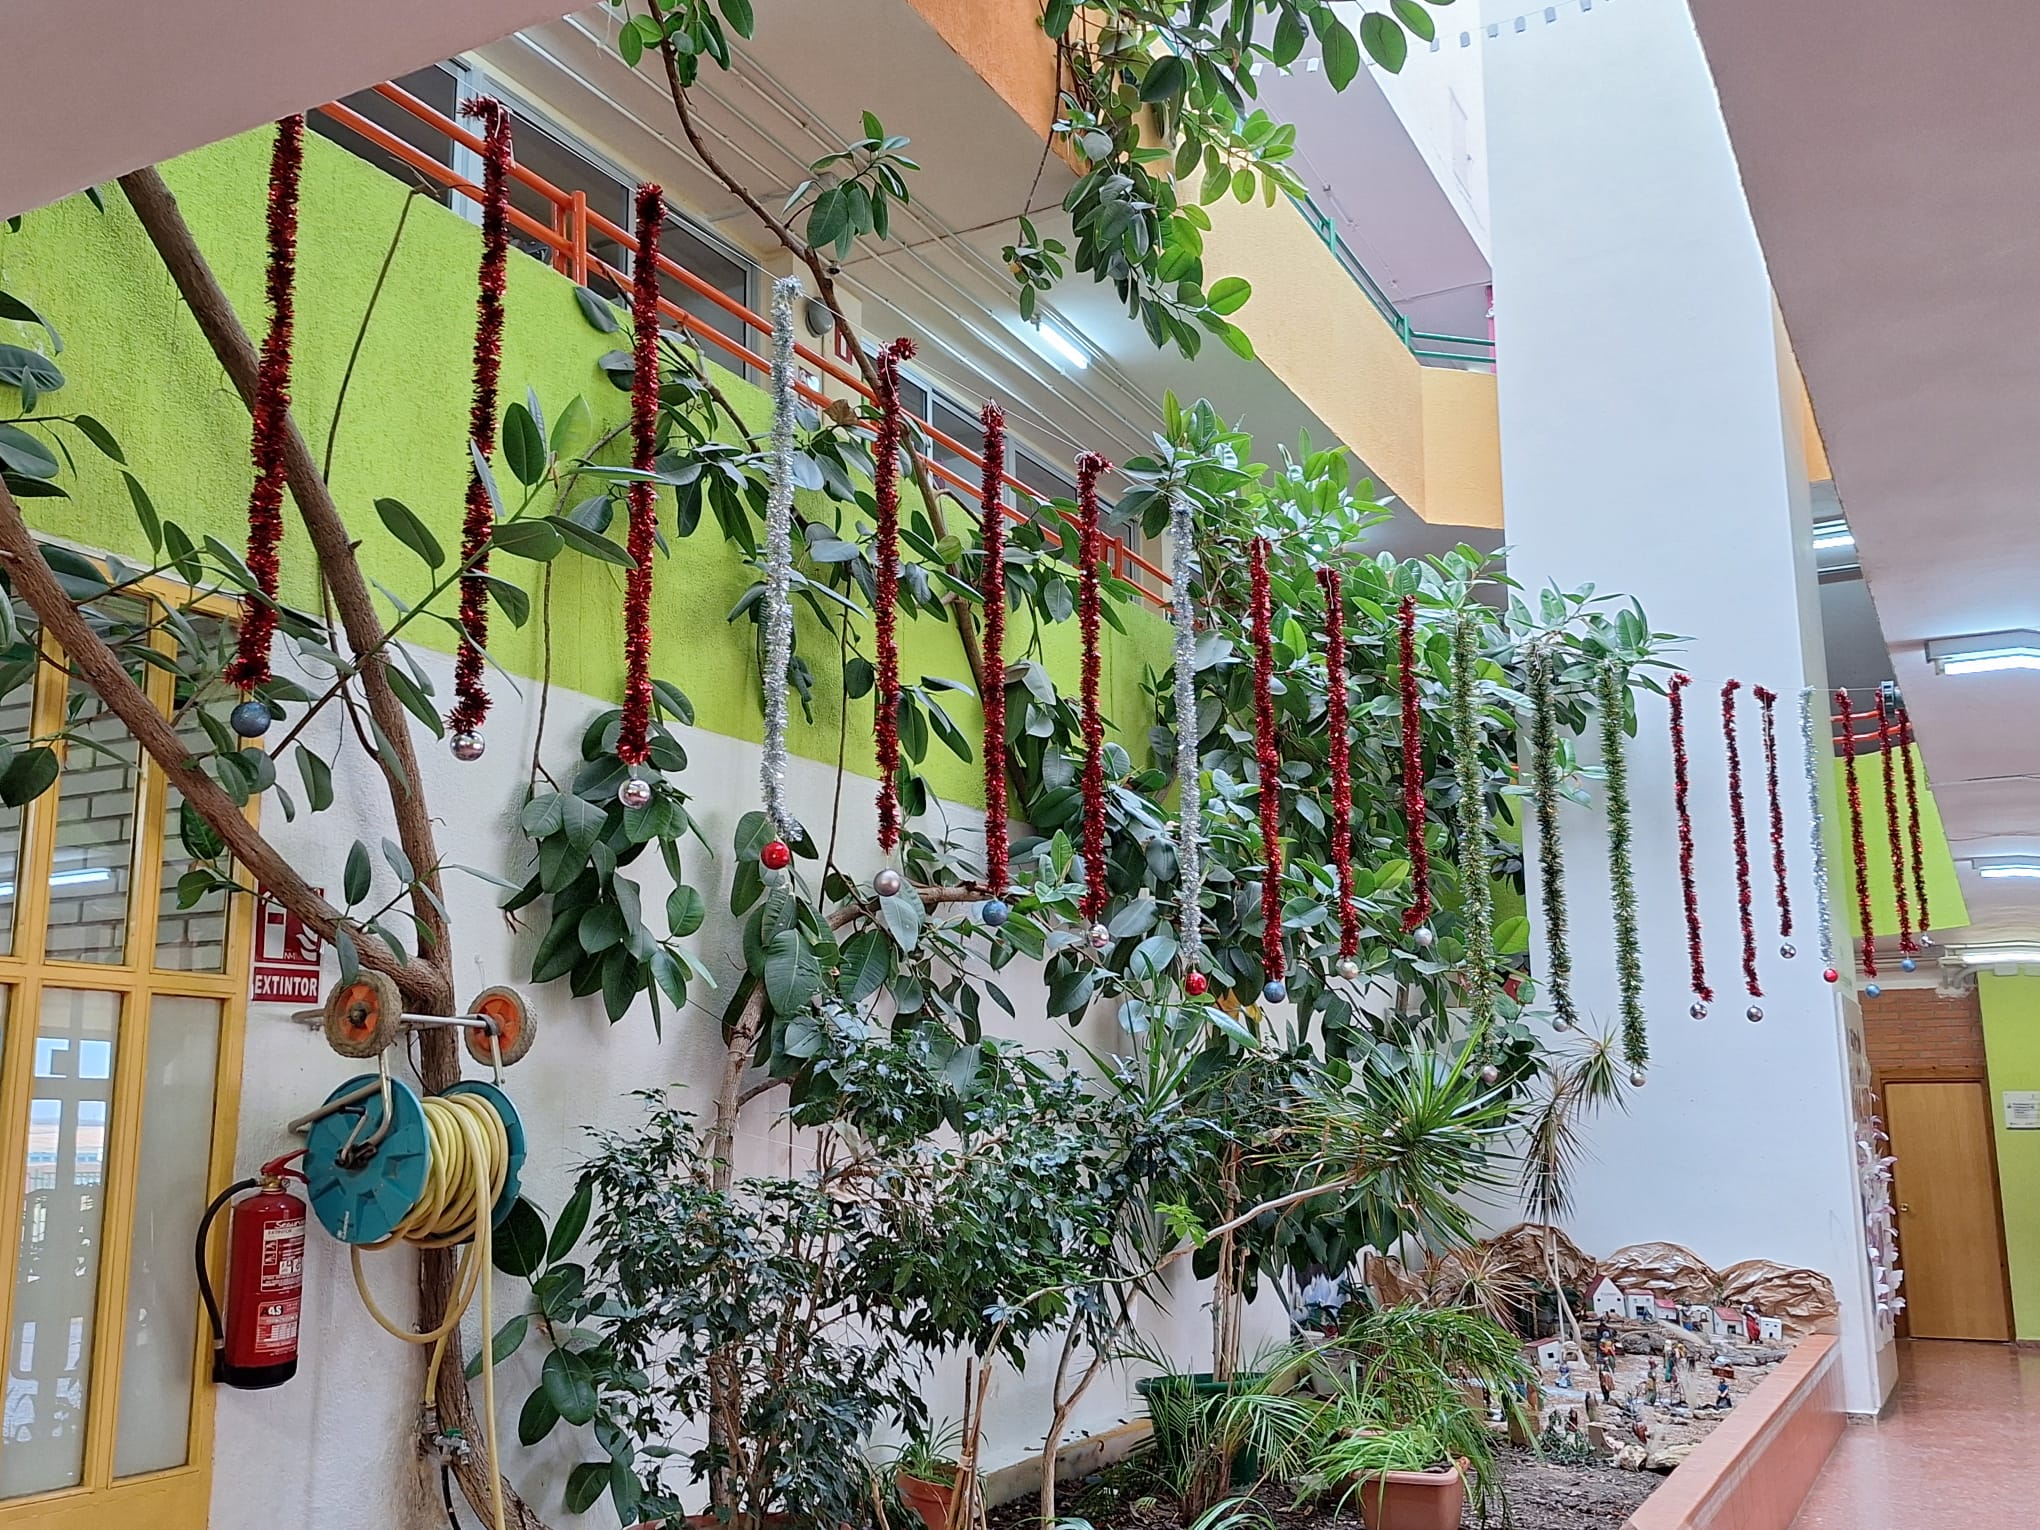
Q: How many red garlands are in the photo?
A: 15